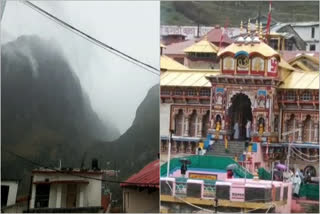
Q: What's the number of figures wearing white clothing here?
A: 3